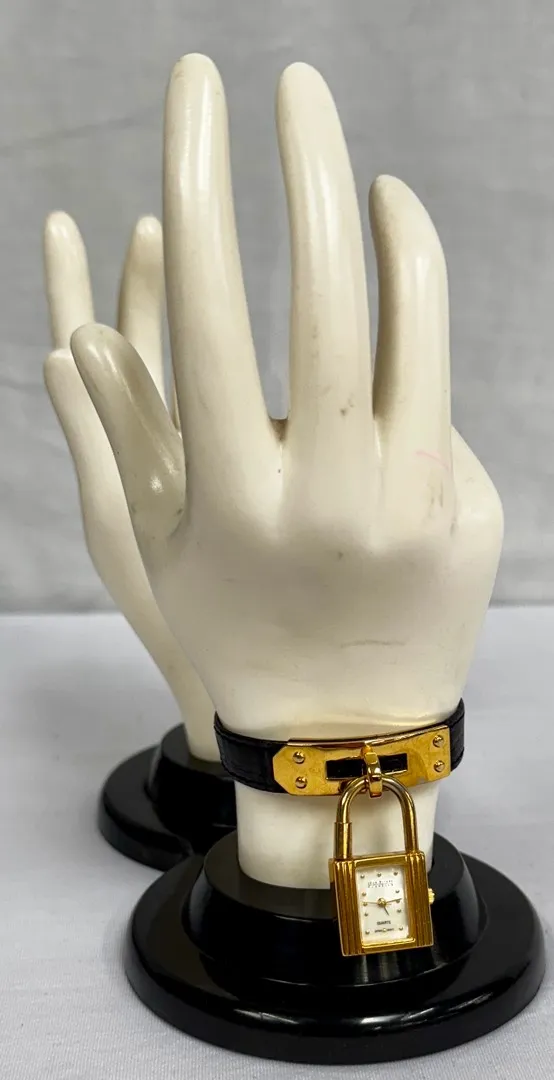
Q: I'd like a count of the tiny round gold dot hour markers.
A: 12